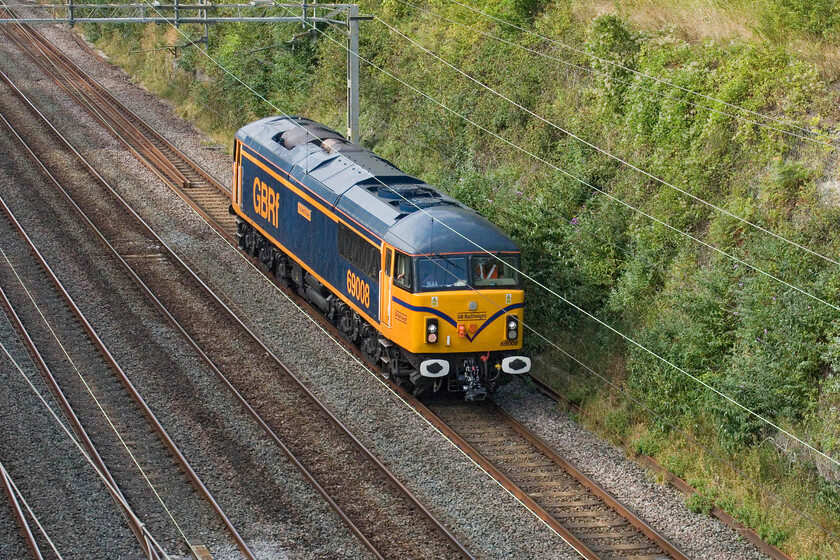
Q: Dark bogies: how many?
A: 2